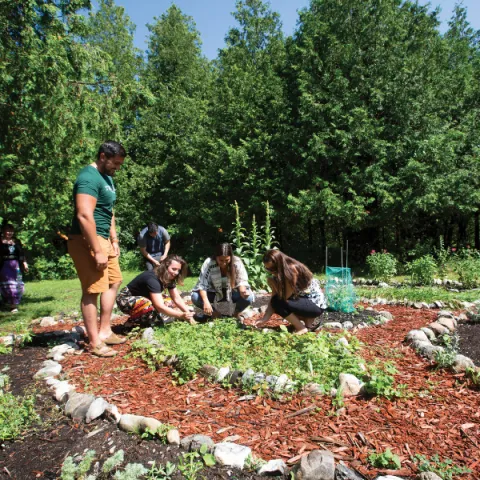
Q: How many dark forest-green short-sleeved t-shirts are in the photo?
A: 1